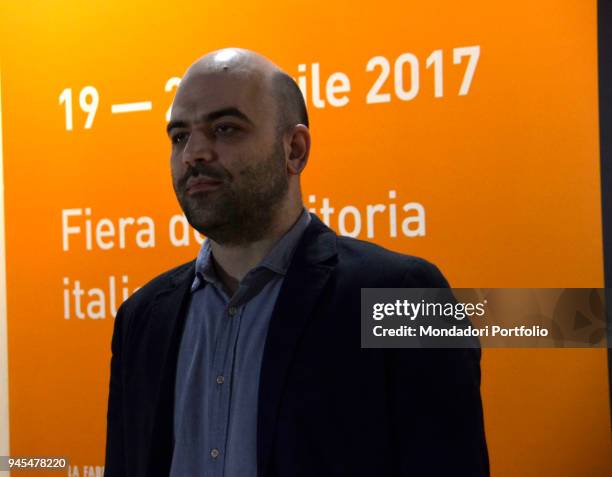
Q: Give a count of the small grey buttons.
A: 3